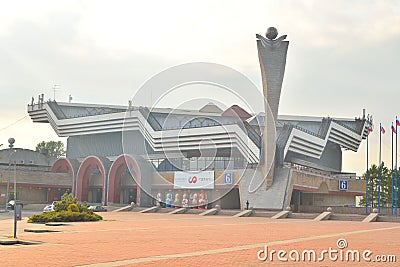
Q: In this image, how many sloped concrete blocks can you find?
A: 8